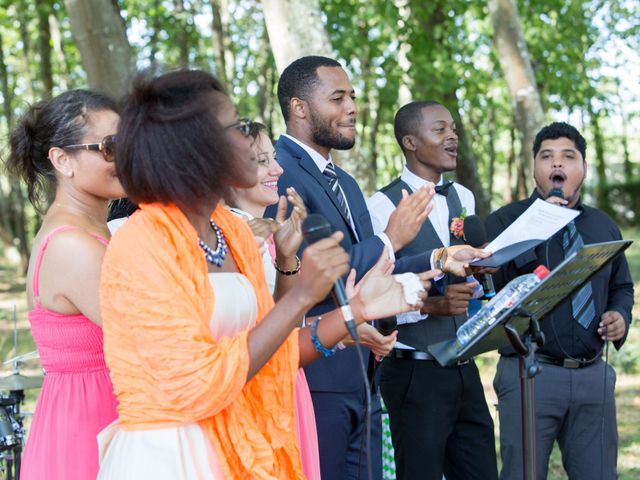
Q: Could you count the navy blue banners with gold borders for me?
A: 0